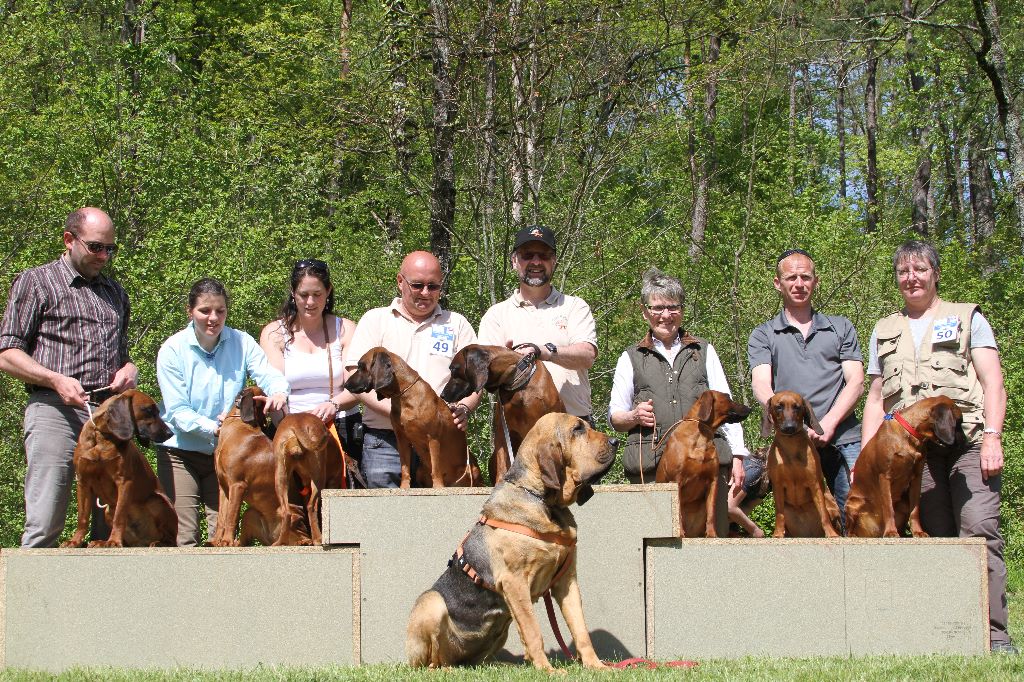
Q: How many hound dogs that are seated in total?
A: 8